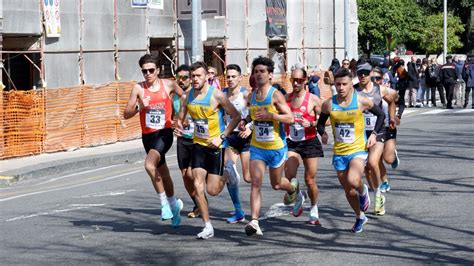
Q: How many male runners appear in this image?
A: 9